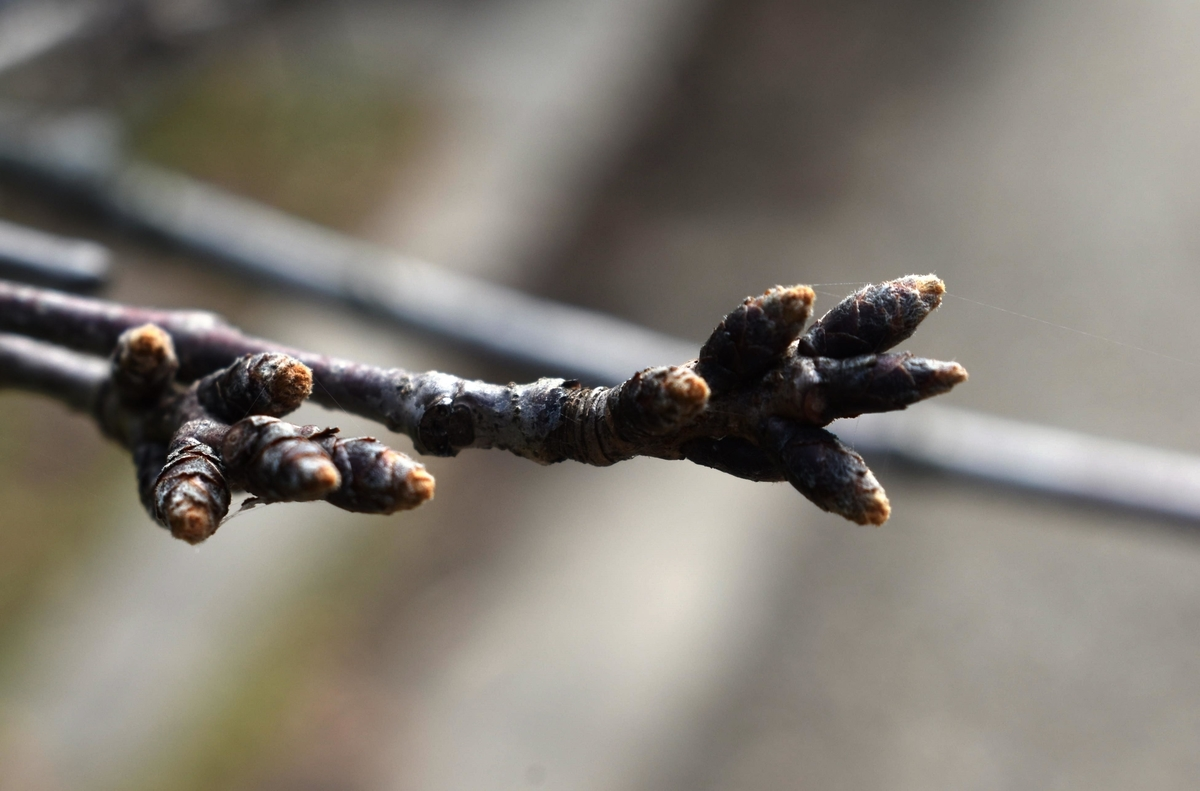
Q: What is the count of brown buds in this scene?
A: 10